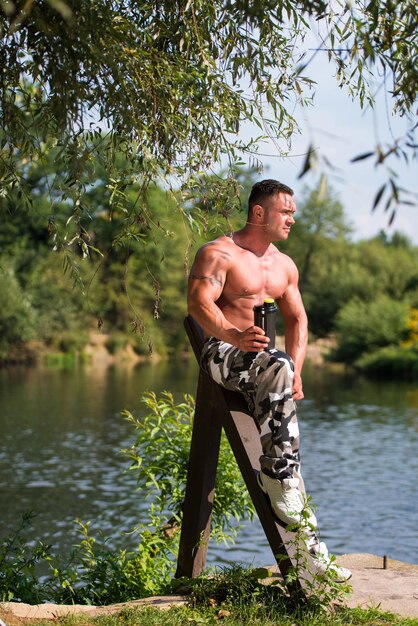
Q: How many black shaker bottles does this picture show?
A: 1